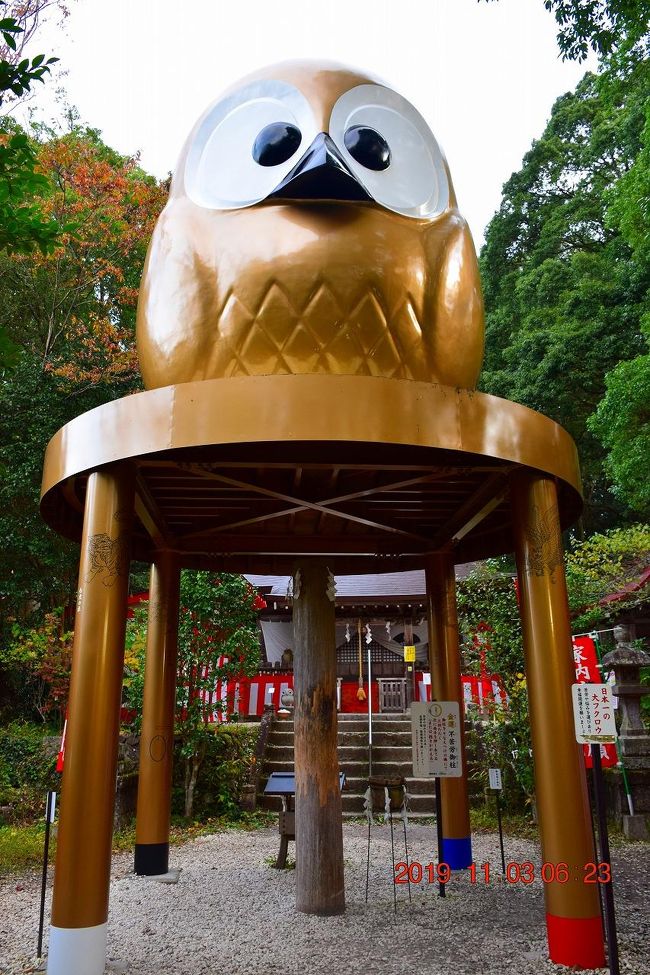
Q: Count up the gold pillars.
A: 4